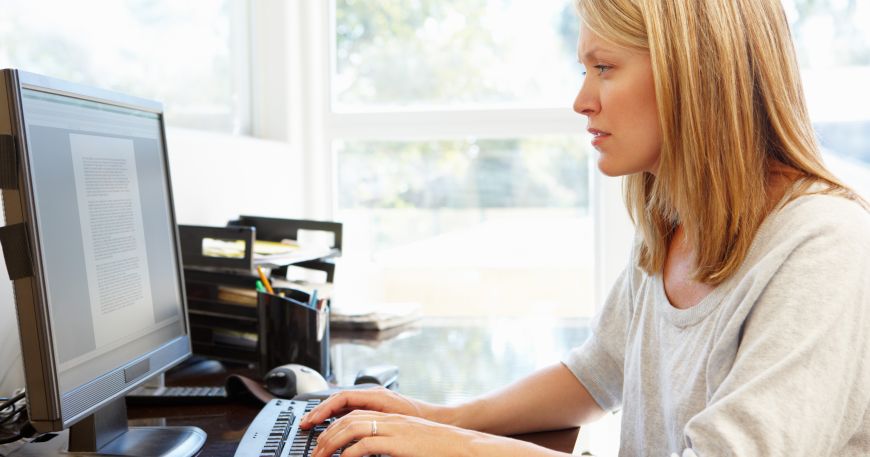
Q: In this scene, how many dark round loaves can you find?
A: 0